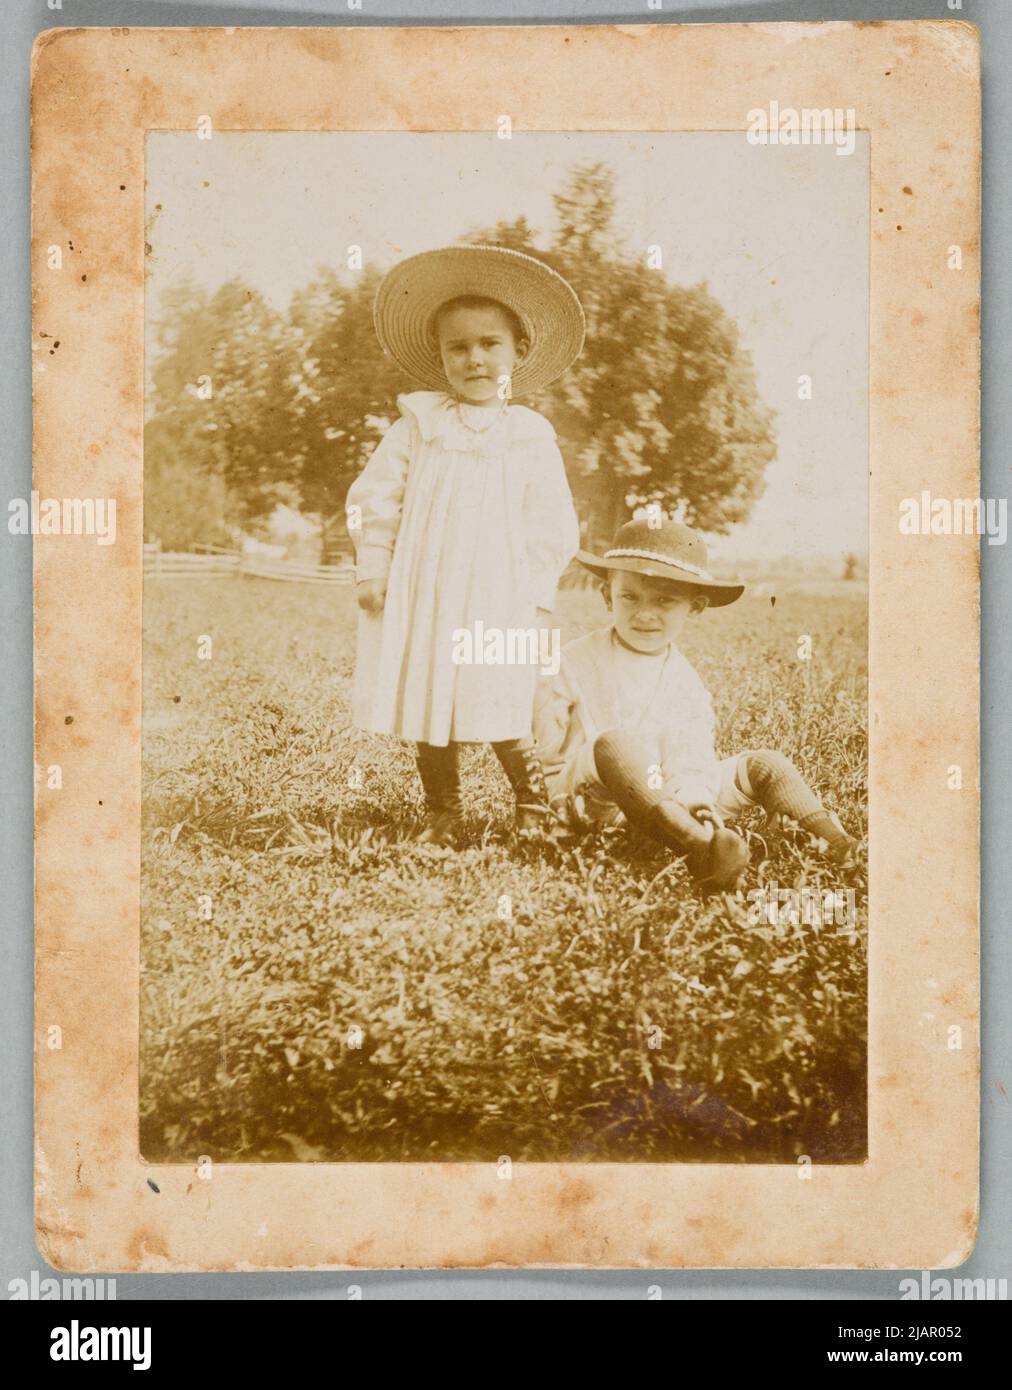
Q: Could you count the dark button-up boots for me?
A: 2